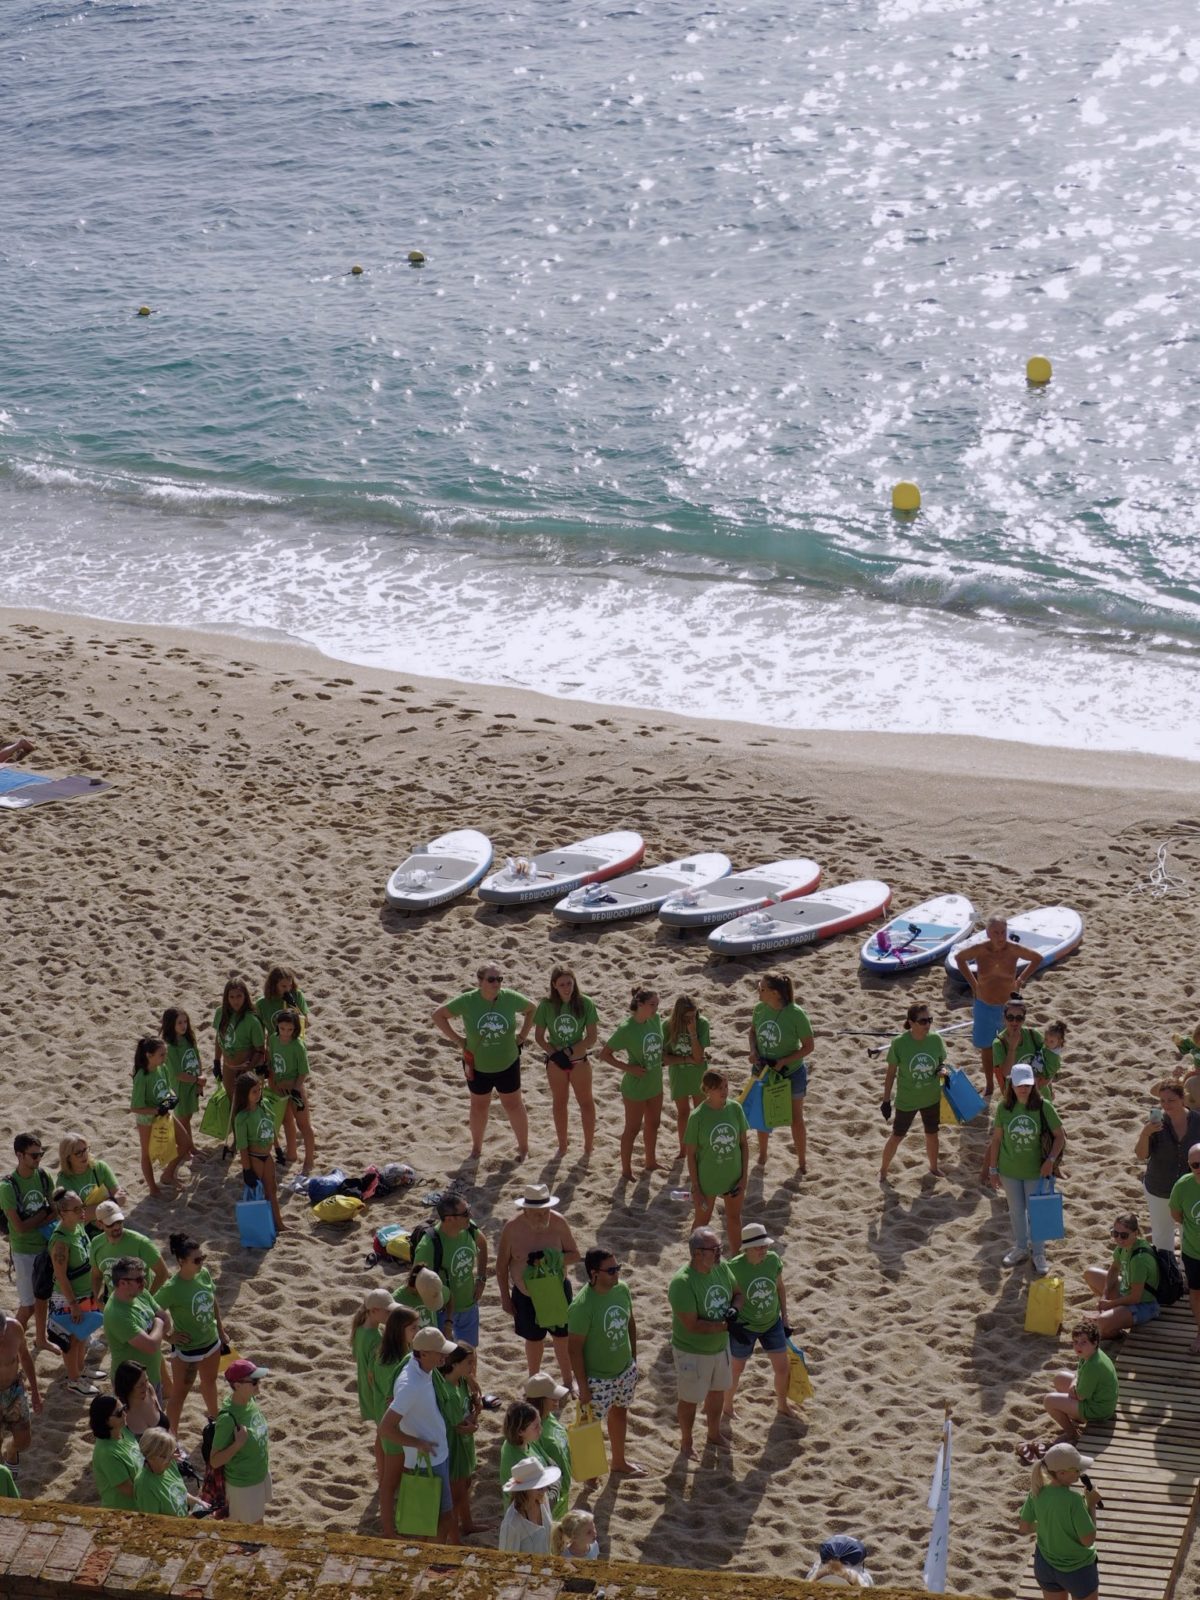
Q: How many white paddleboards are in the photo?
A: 7